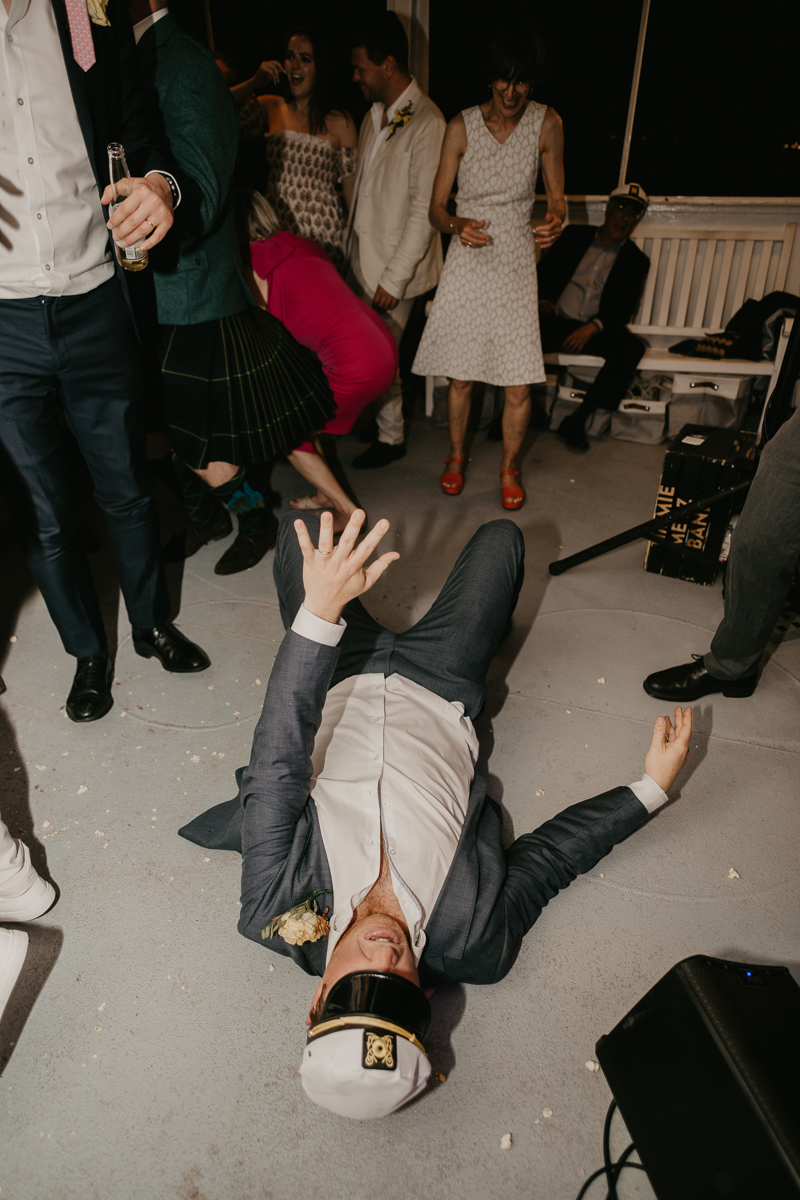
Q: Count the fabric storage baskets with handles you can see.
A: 3